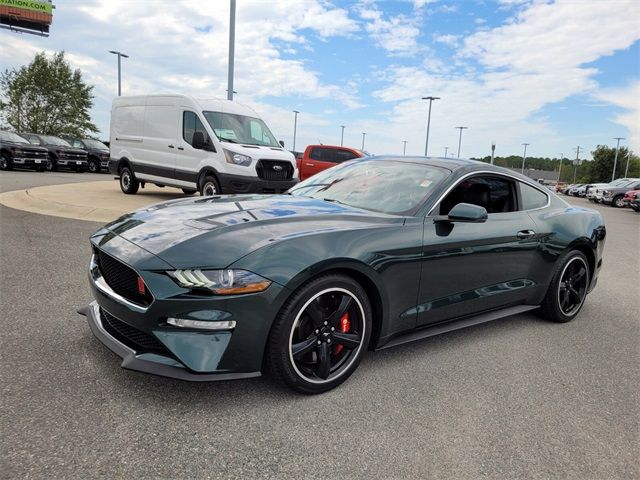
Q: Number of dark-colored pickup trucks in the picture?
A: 3